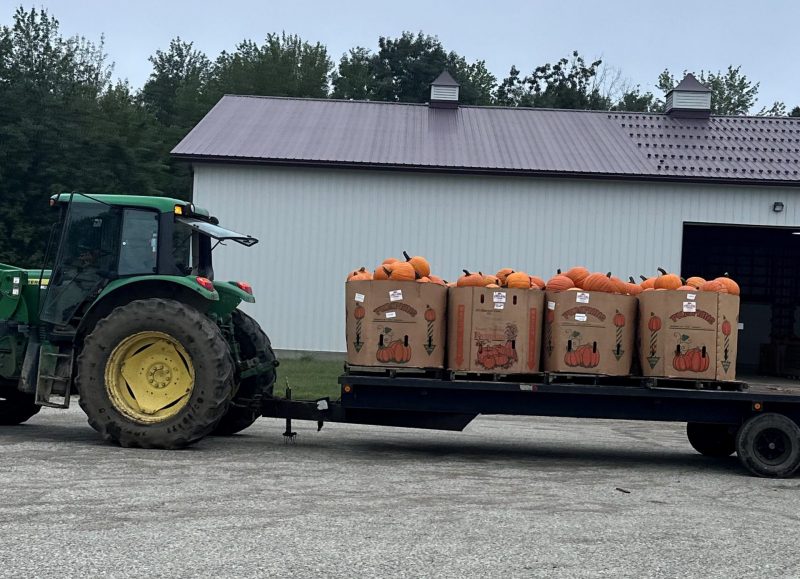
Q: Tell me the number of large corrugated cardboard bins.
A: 4